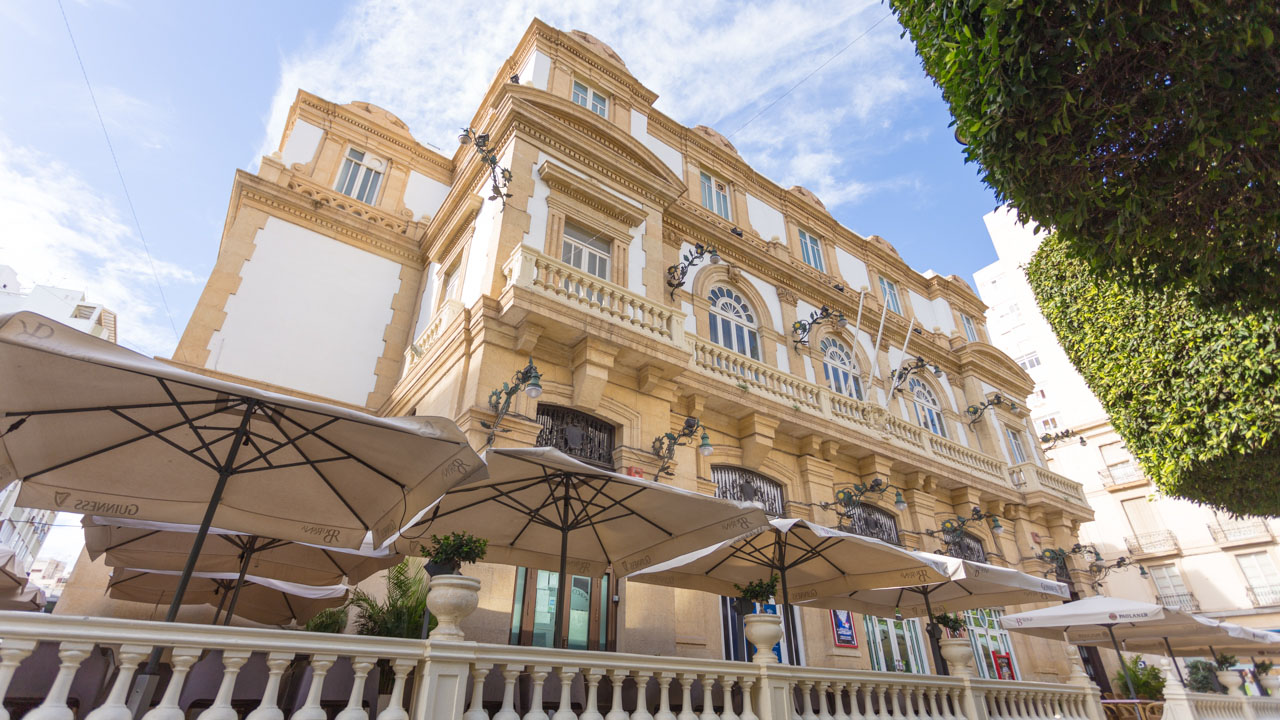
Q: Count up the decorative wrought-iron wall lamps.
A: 12